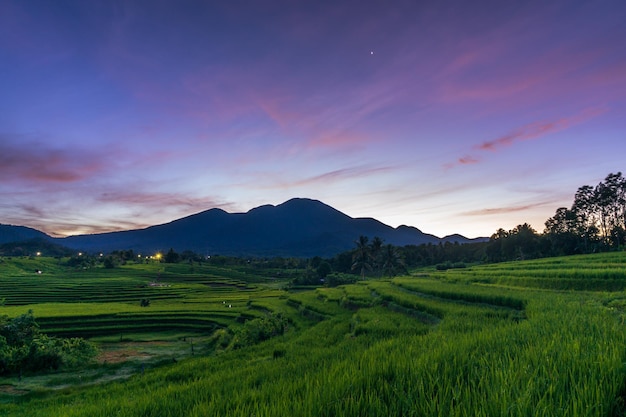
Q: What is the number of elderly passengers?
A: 0